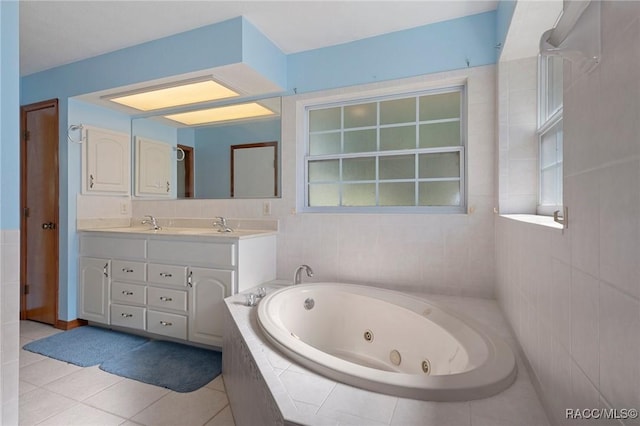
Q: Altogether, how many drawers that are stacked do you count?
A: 6